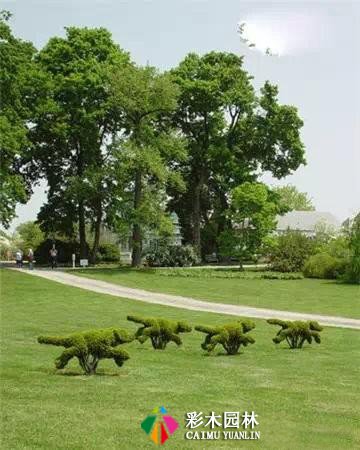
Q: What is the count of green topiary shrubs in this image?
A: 4